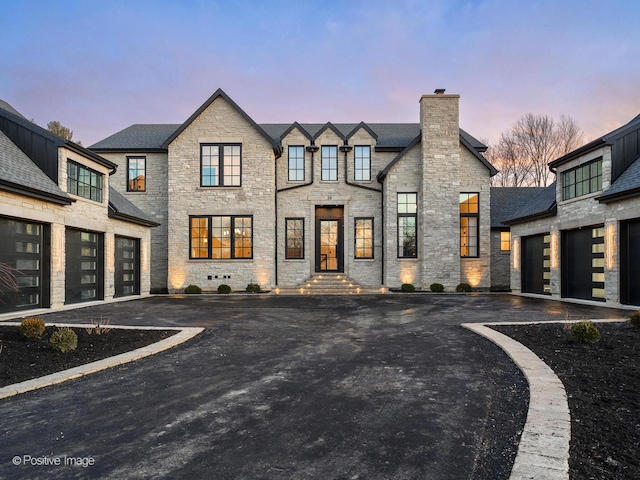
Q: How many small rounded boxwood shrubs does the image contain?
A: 10